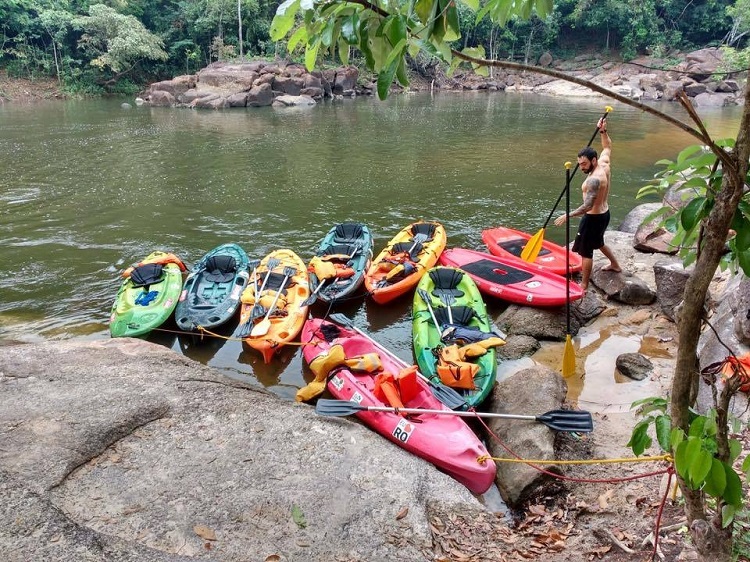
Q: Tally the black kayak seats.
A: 9